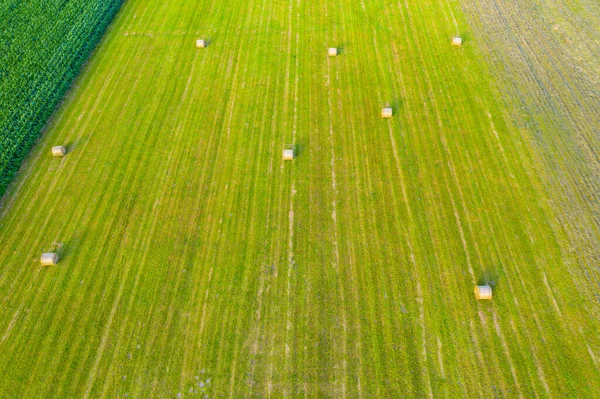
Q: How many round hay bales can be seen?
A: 8